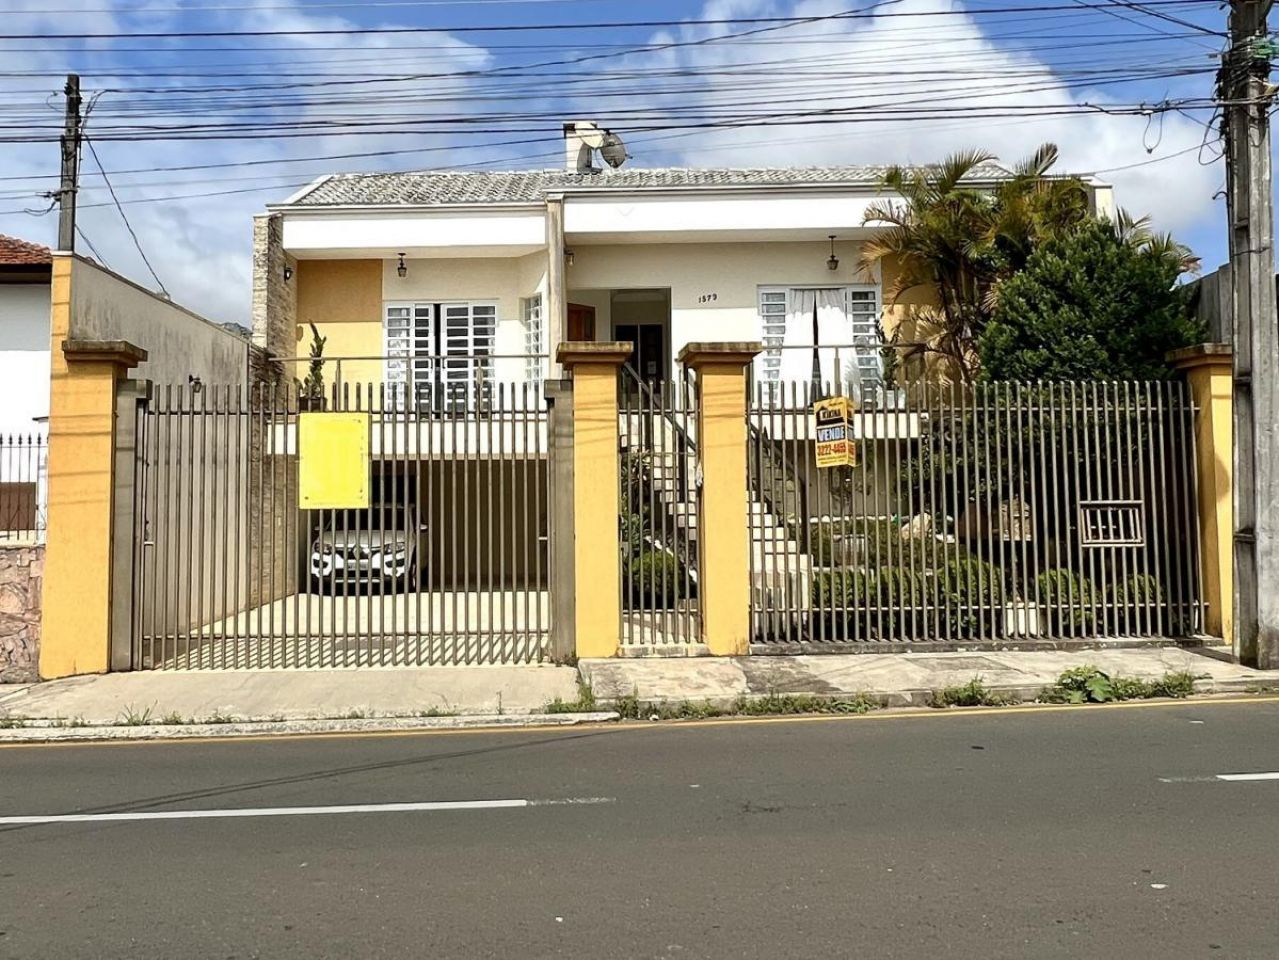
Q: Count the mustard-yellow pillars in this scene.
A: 4